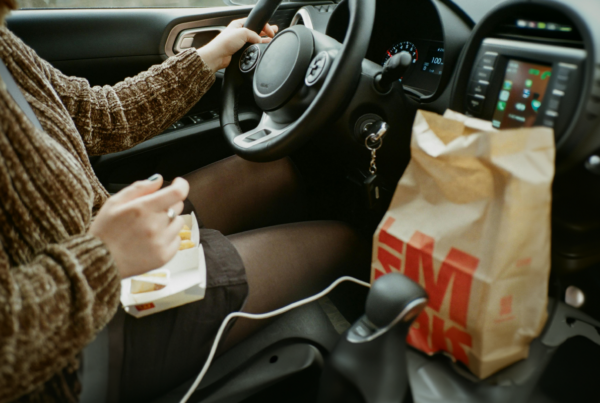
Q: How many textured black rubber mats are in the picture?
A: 0